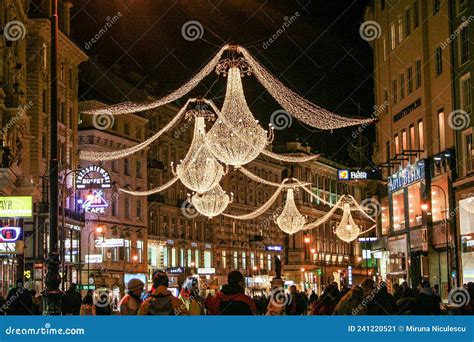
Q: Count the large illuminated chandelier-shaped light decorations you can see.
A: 5